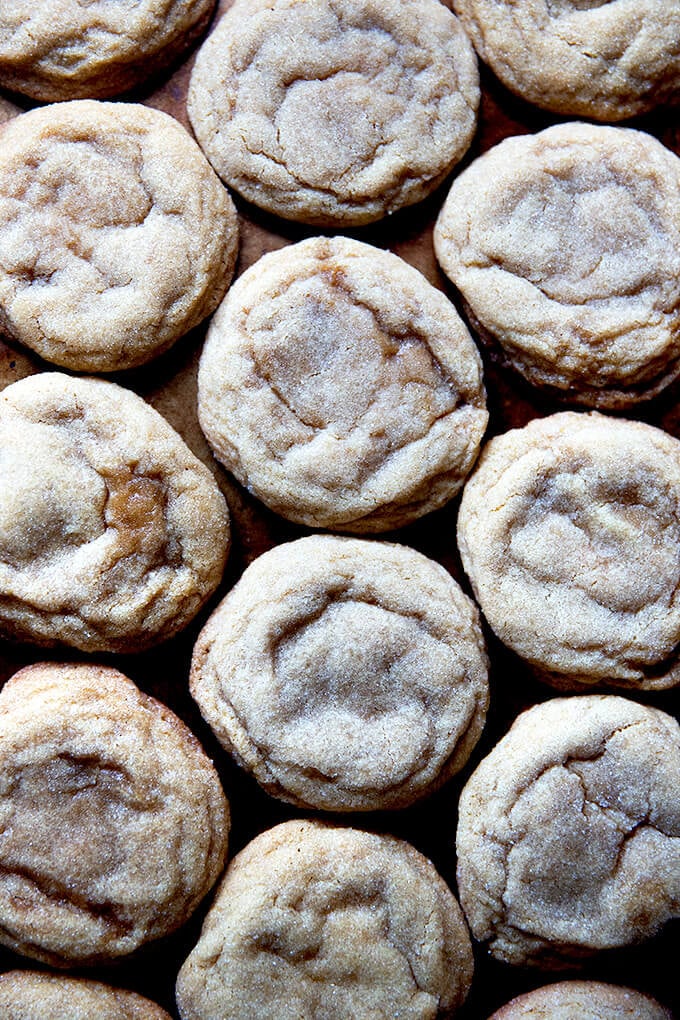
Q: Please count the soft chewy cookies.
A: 14